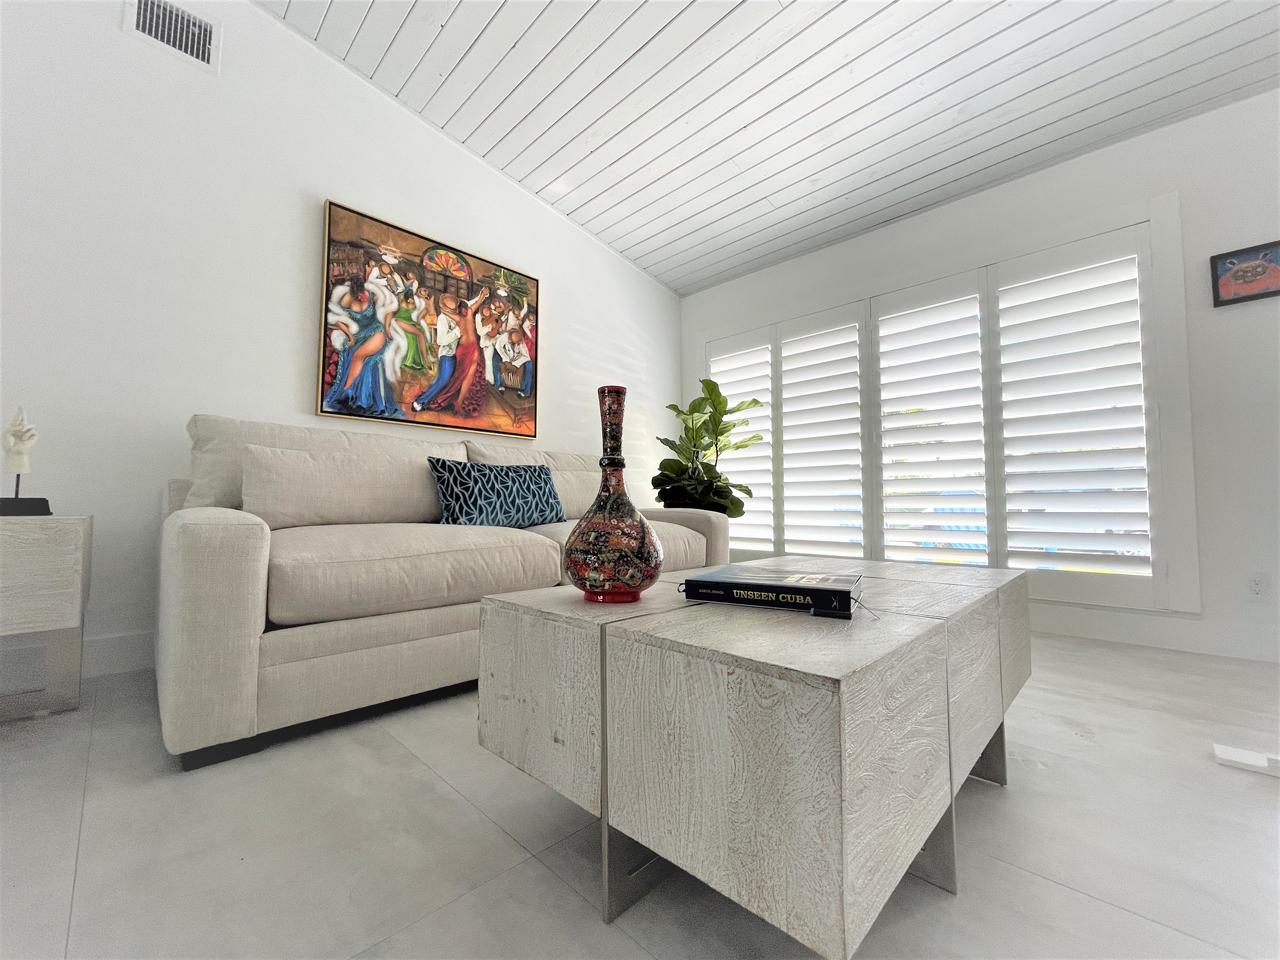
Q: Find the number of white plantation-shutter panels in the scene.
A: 4